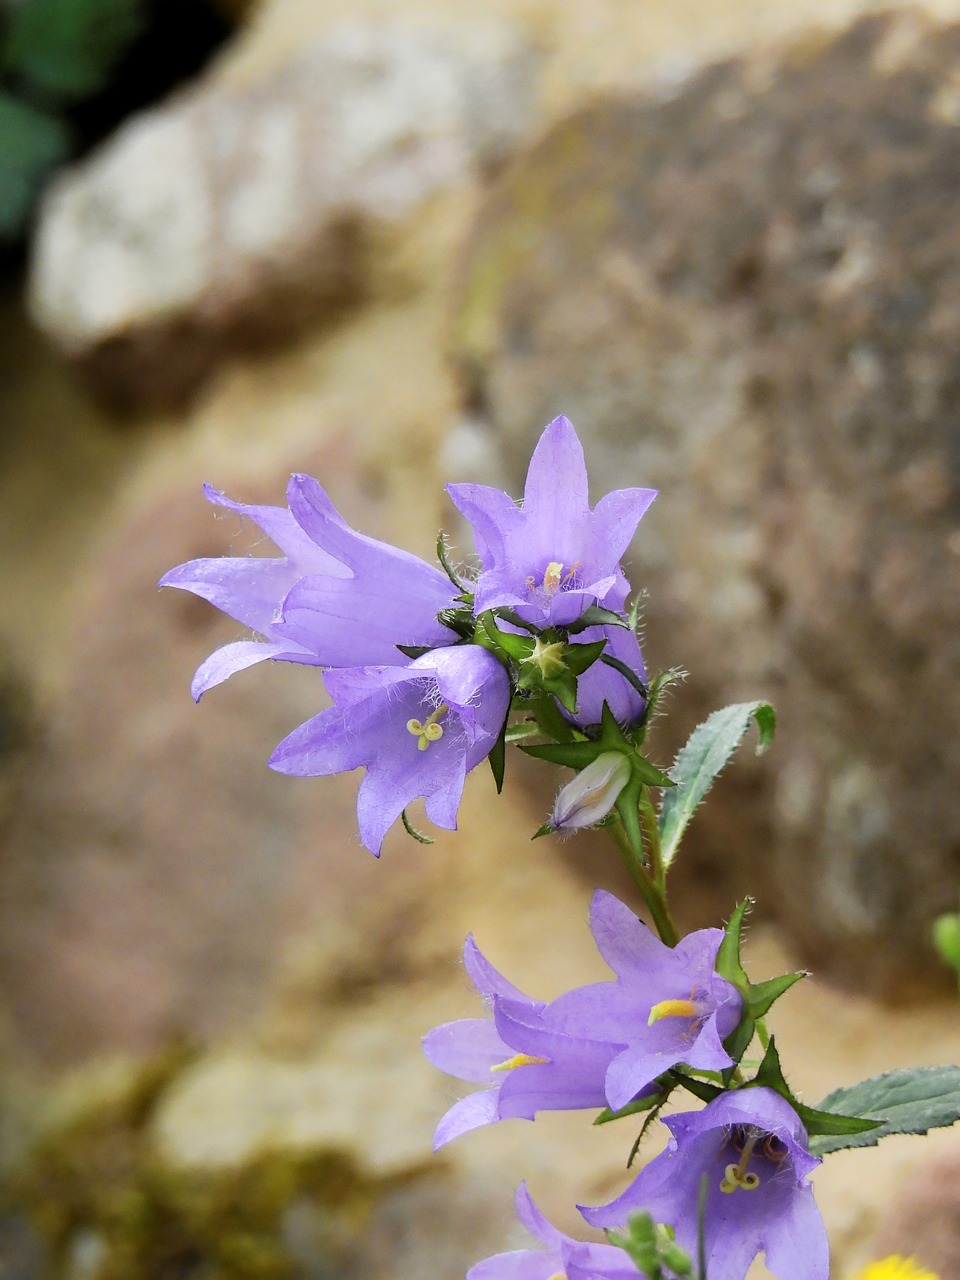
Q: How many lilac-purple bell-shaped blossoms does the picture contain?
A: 8